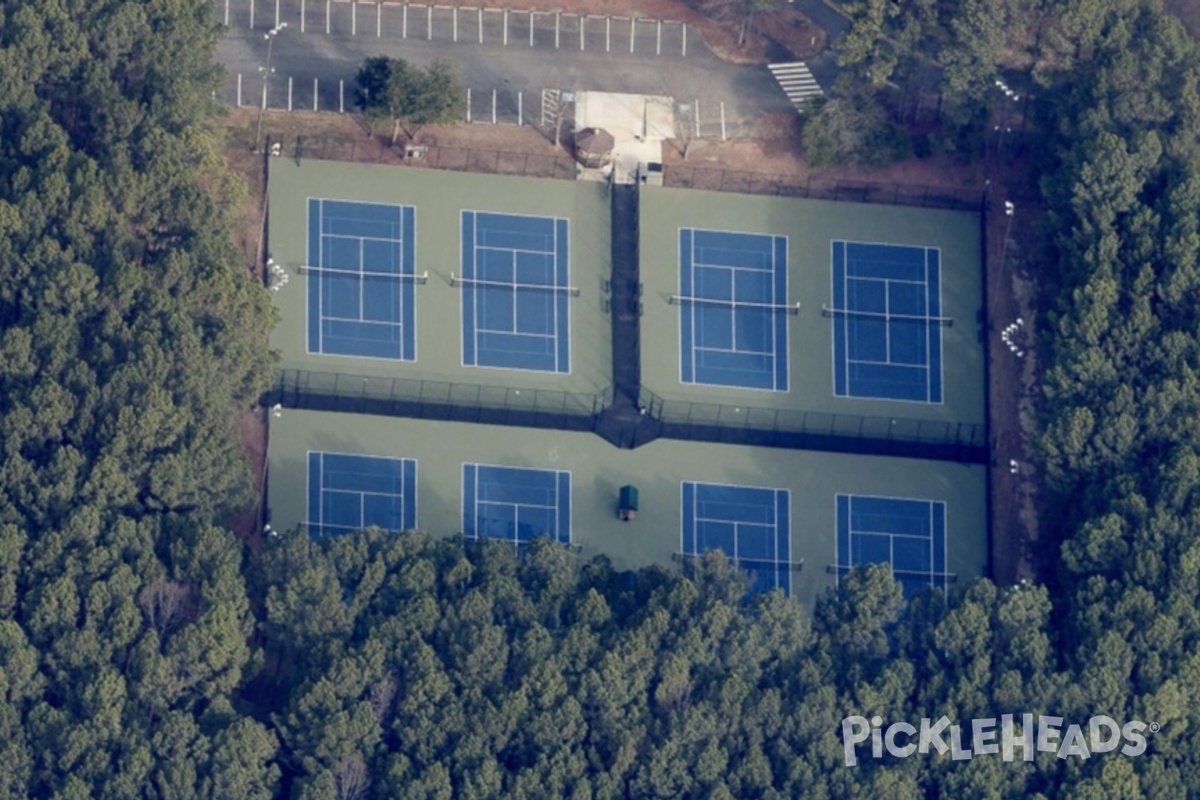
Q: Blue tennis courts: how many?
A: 8